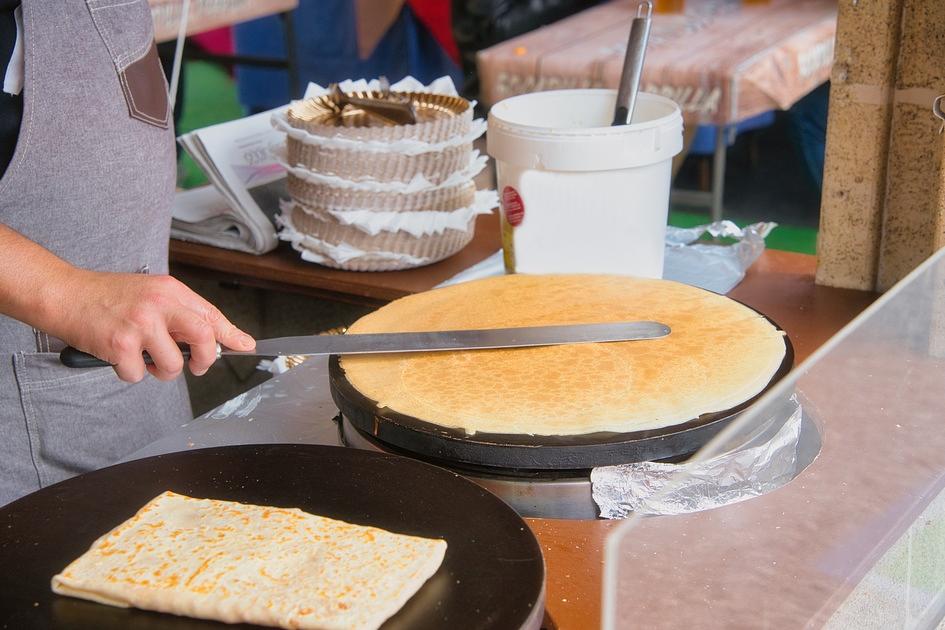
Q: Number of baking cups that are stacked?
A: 5